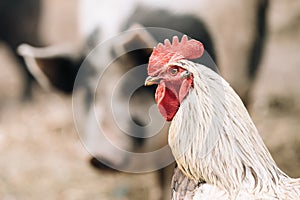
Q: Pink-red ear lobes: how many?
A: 1